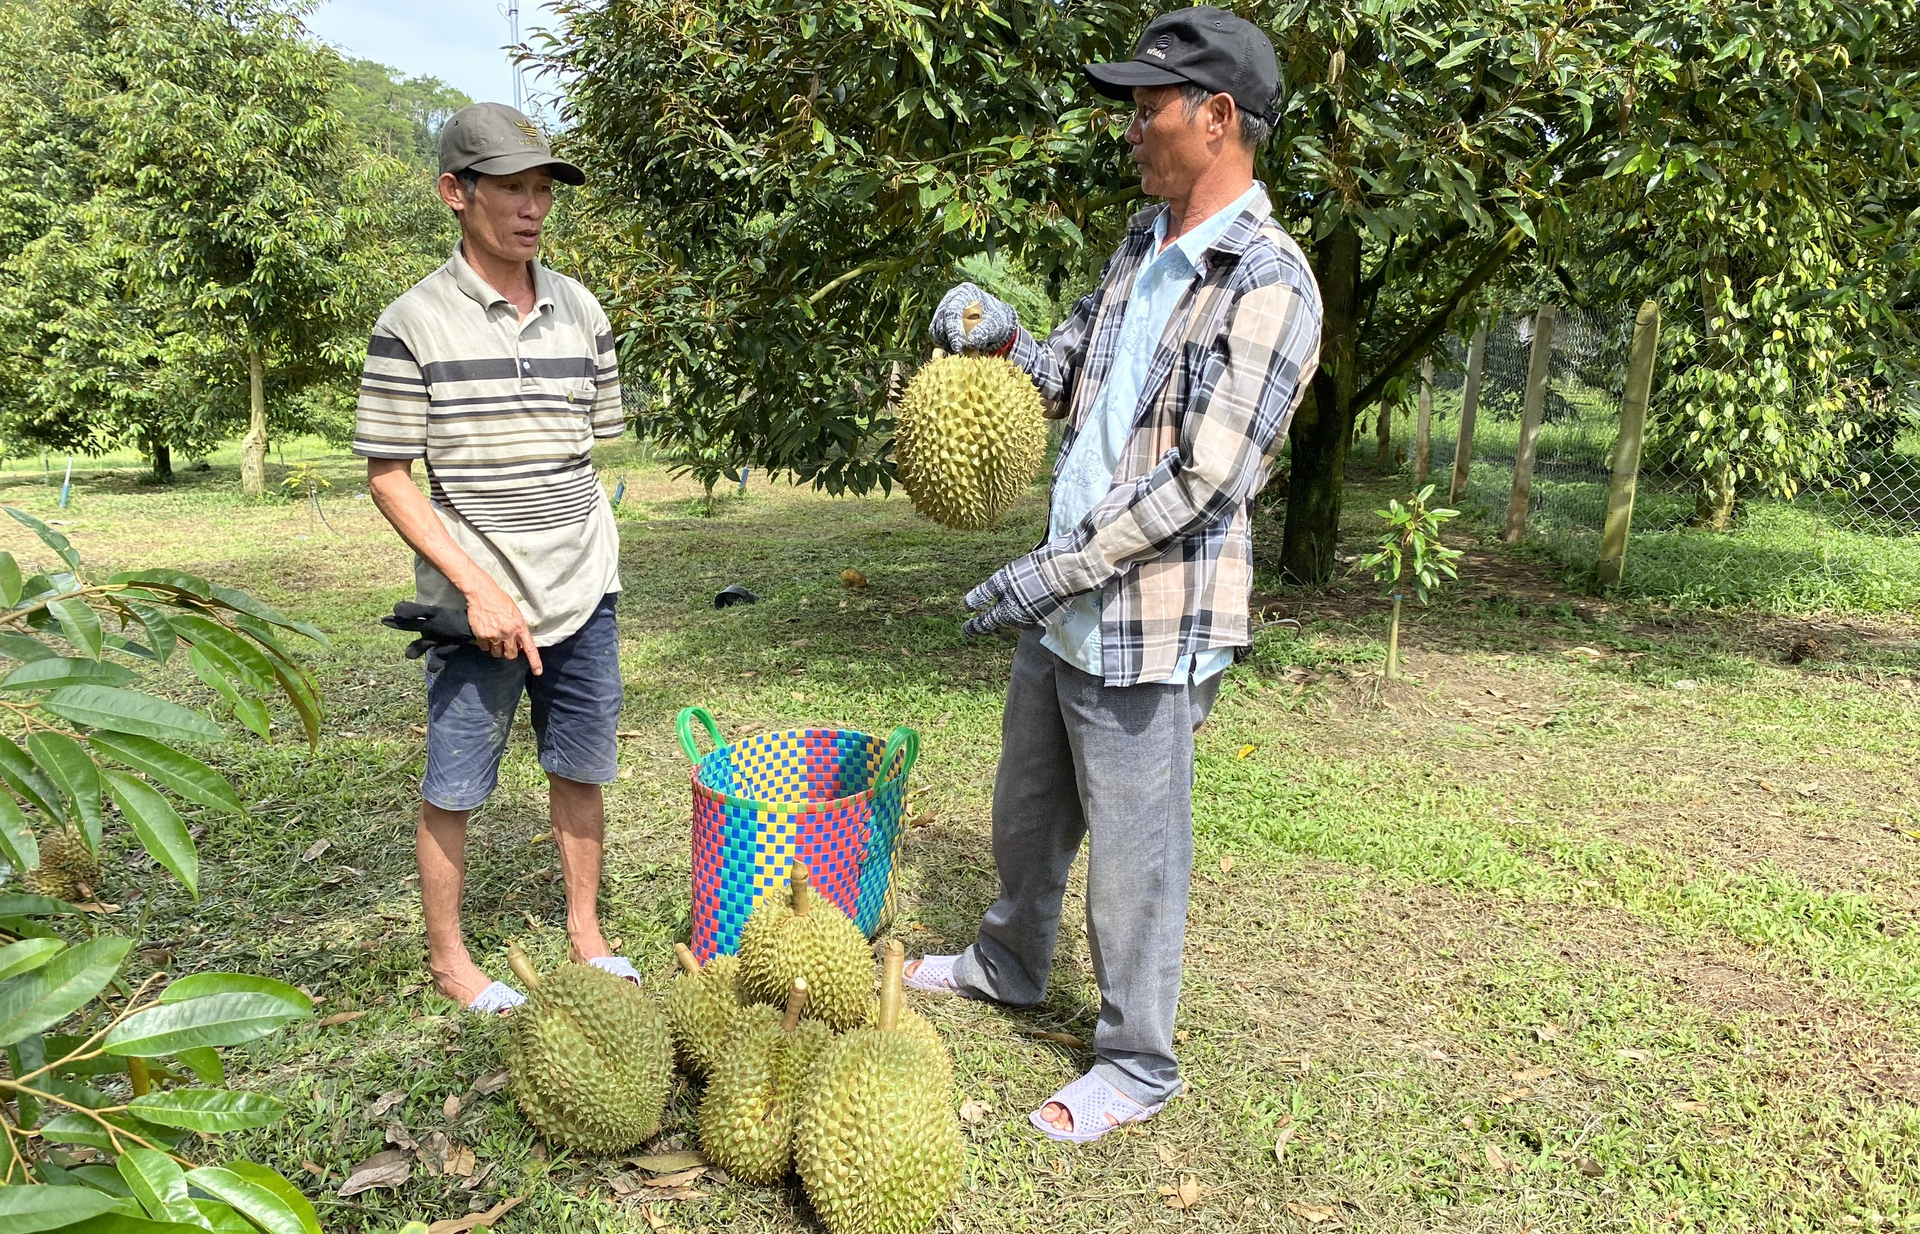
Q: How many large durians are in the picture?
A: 7